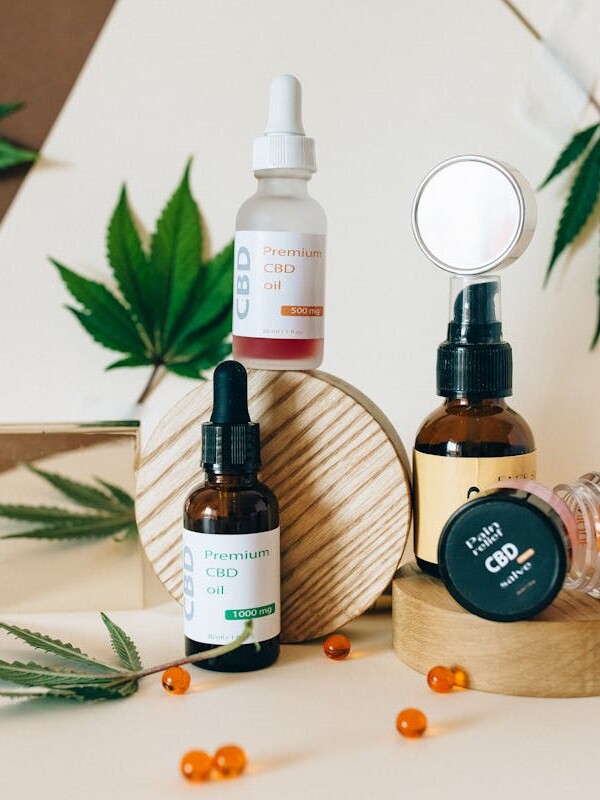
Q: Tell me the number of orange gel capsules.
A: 6